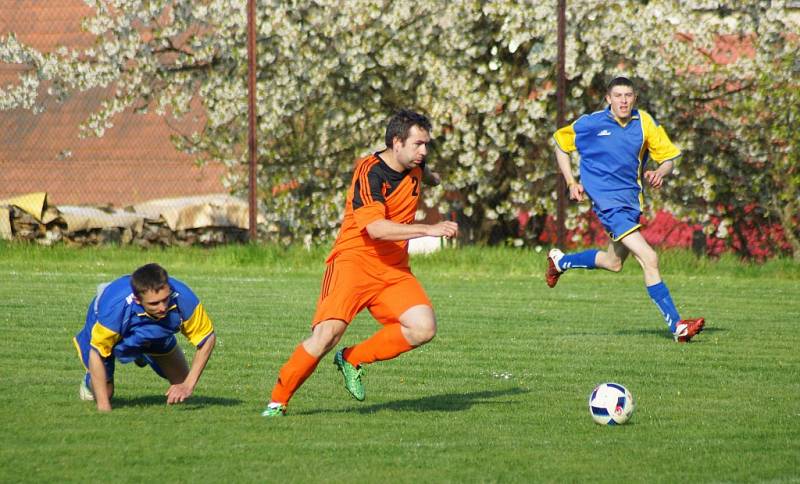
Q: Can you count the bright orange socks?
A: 2